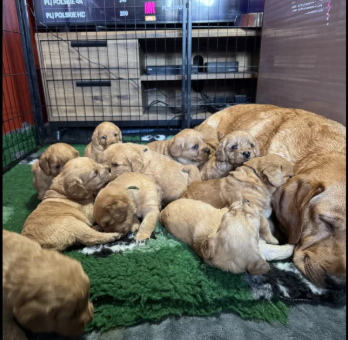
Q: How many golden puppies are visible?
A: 11